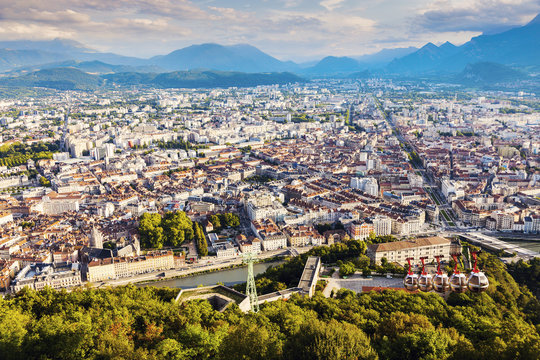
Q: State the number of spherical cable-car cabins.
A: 5